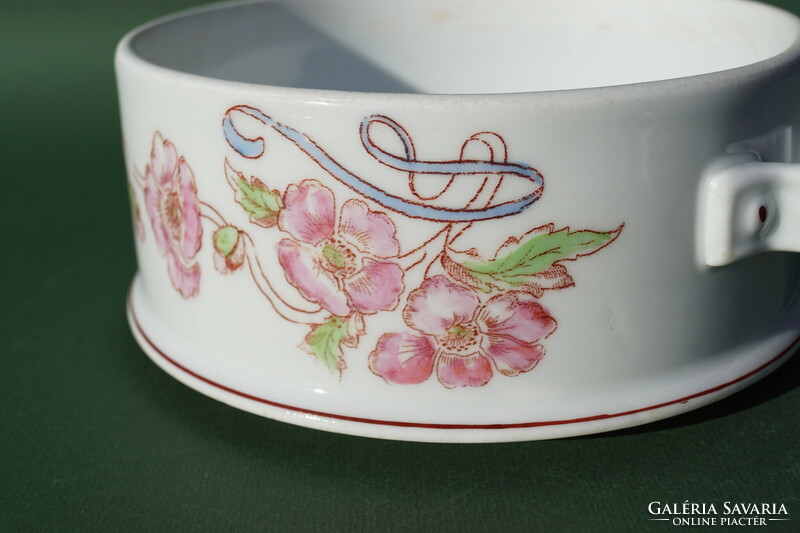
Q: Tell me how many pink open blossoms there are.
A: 3